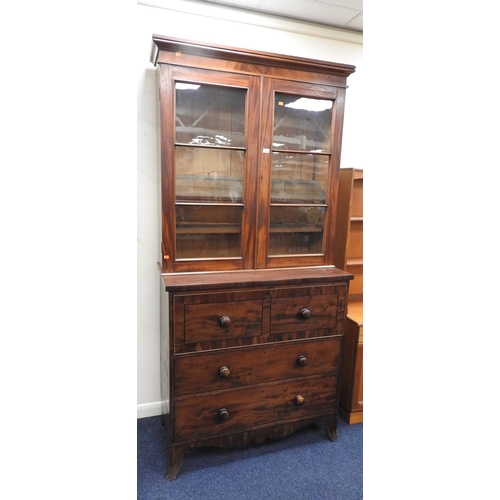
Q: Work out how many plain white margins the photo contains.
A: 2